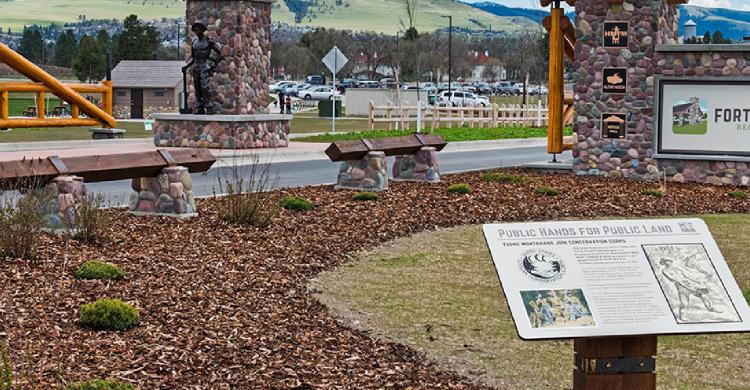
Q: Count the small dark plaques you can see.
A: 3